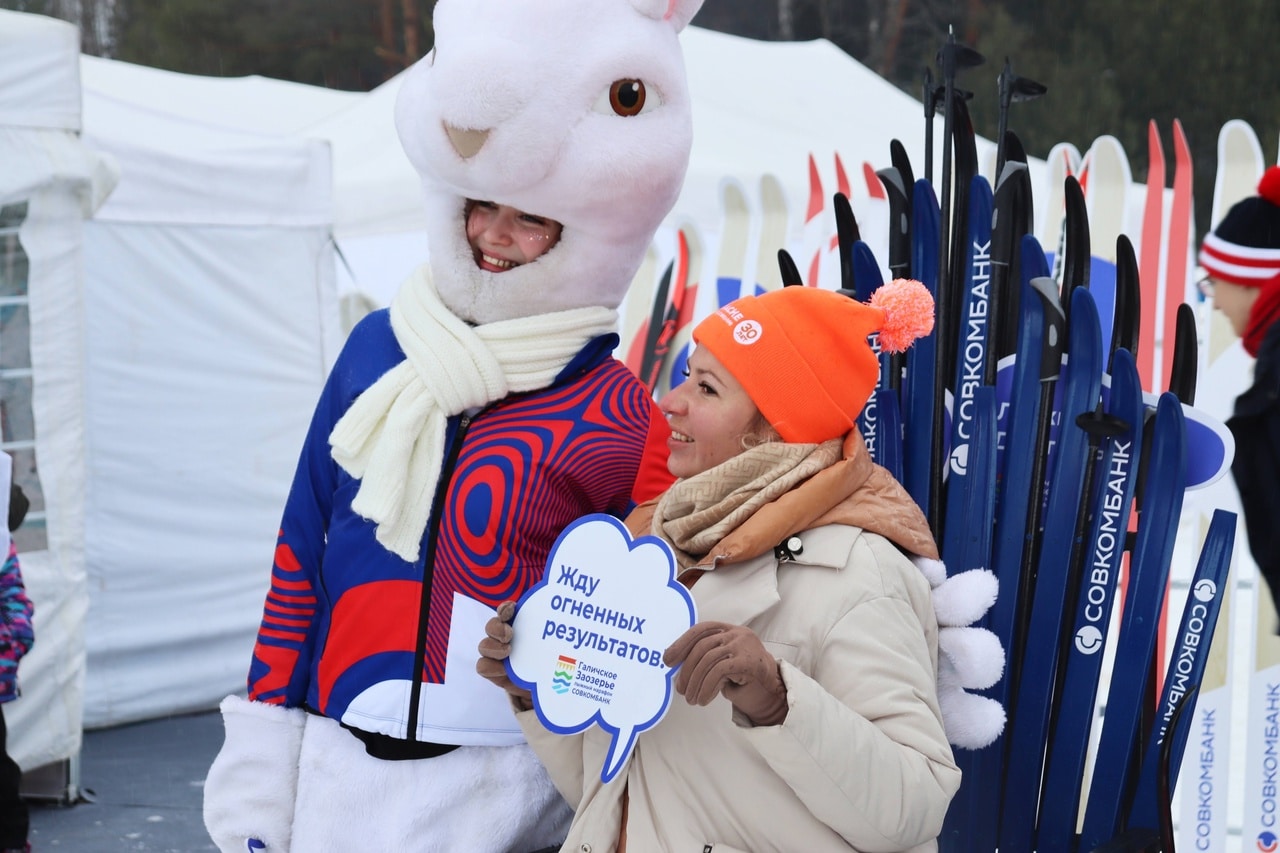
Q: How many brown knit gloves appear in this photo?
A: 2